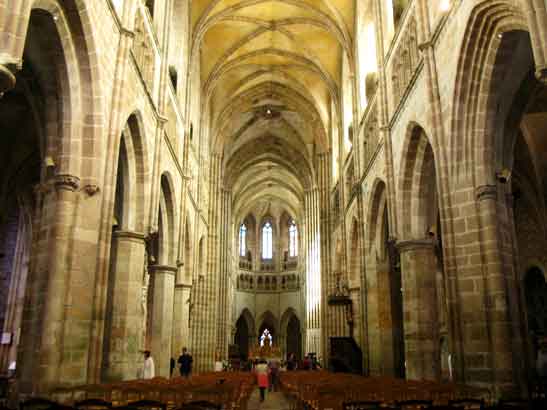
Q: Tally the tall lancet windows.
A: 3